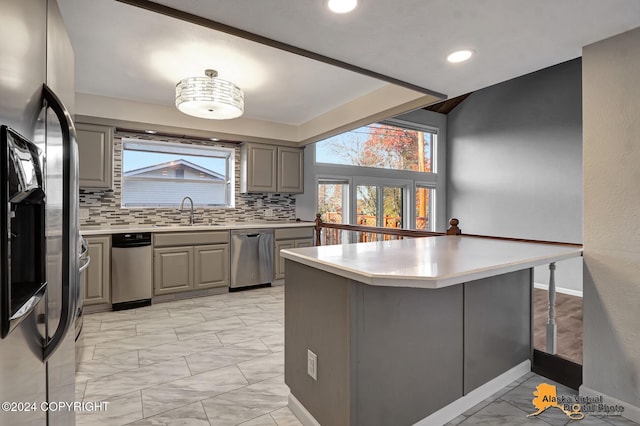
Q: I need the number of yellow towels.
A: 0